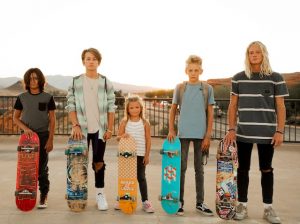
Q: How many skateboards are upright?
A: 5